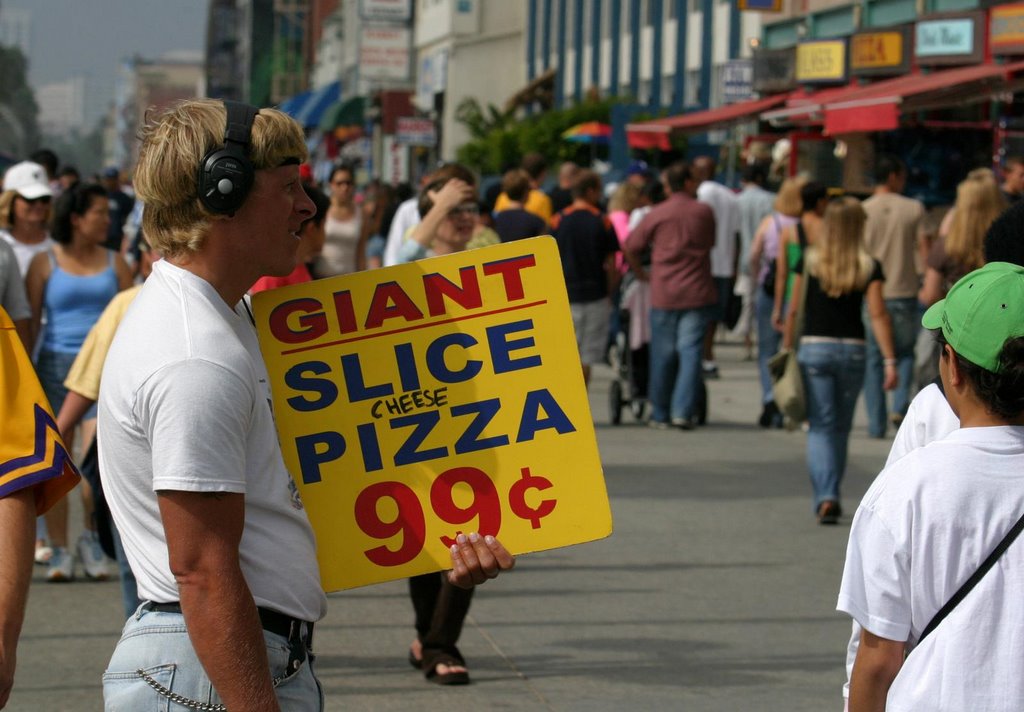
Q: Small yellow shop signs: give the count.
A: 2